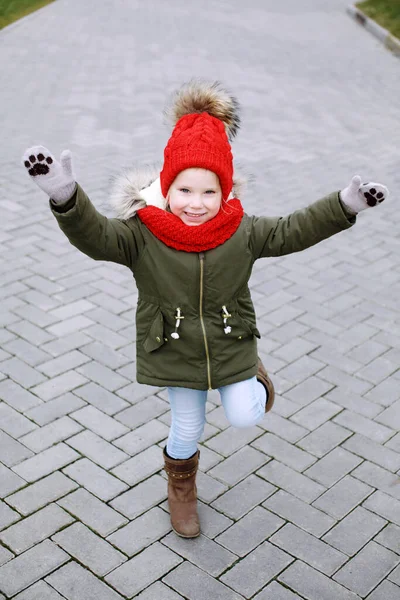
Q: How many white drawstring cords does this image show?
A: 2